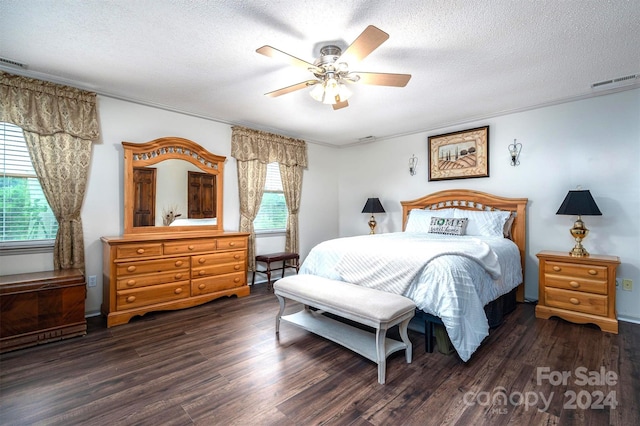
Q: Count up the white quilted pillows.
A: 2